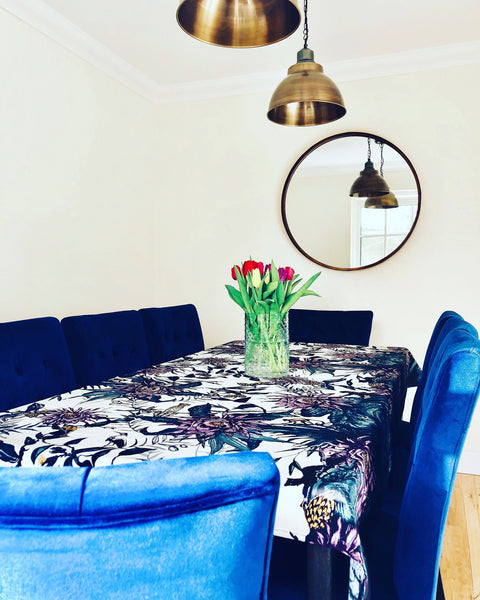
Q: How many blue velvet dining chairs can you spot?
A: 8